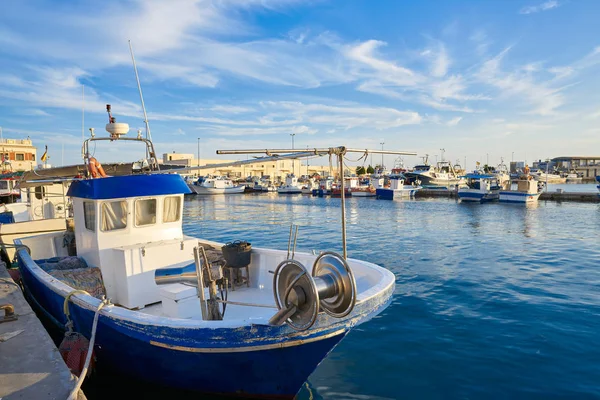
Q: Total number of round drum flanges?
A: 2